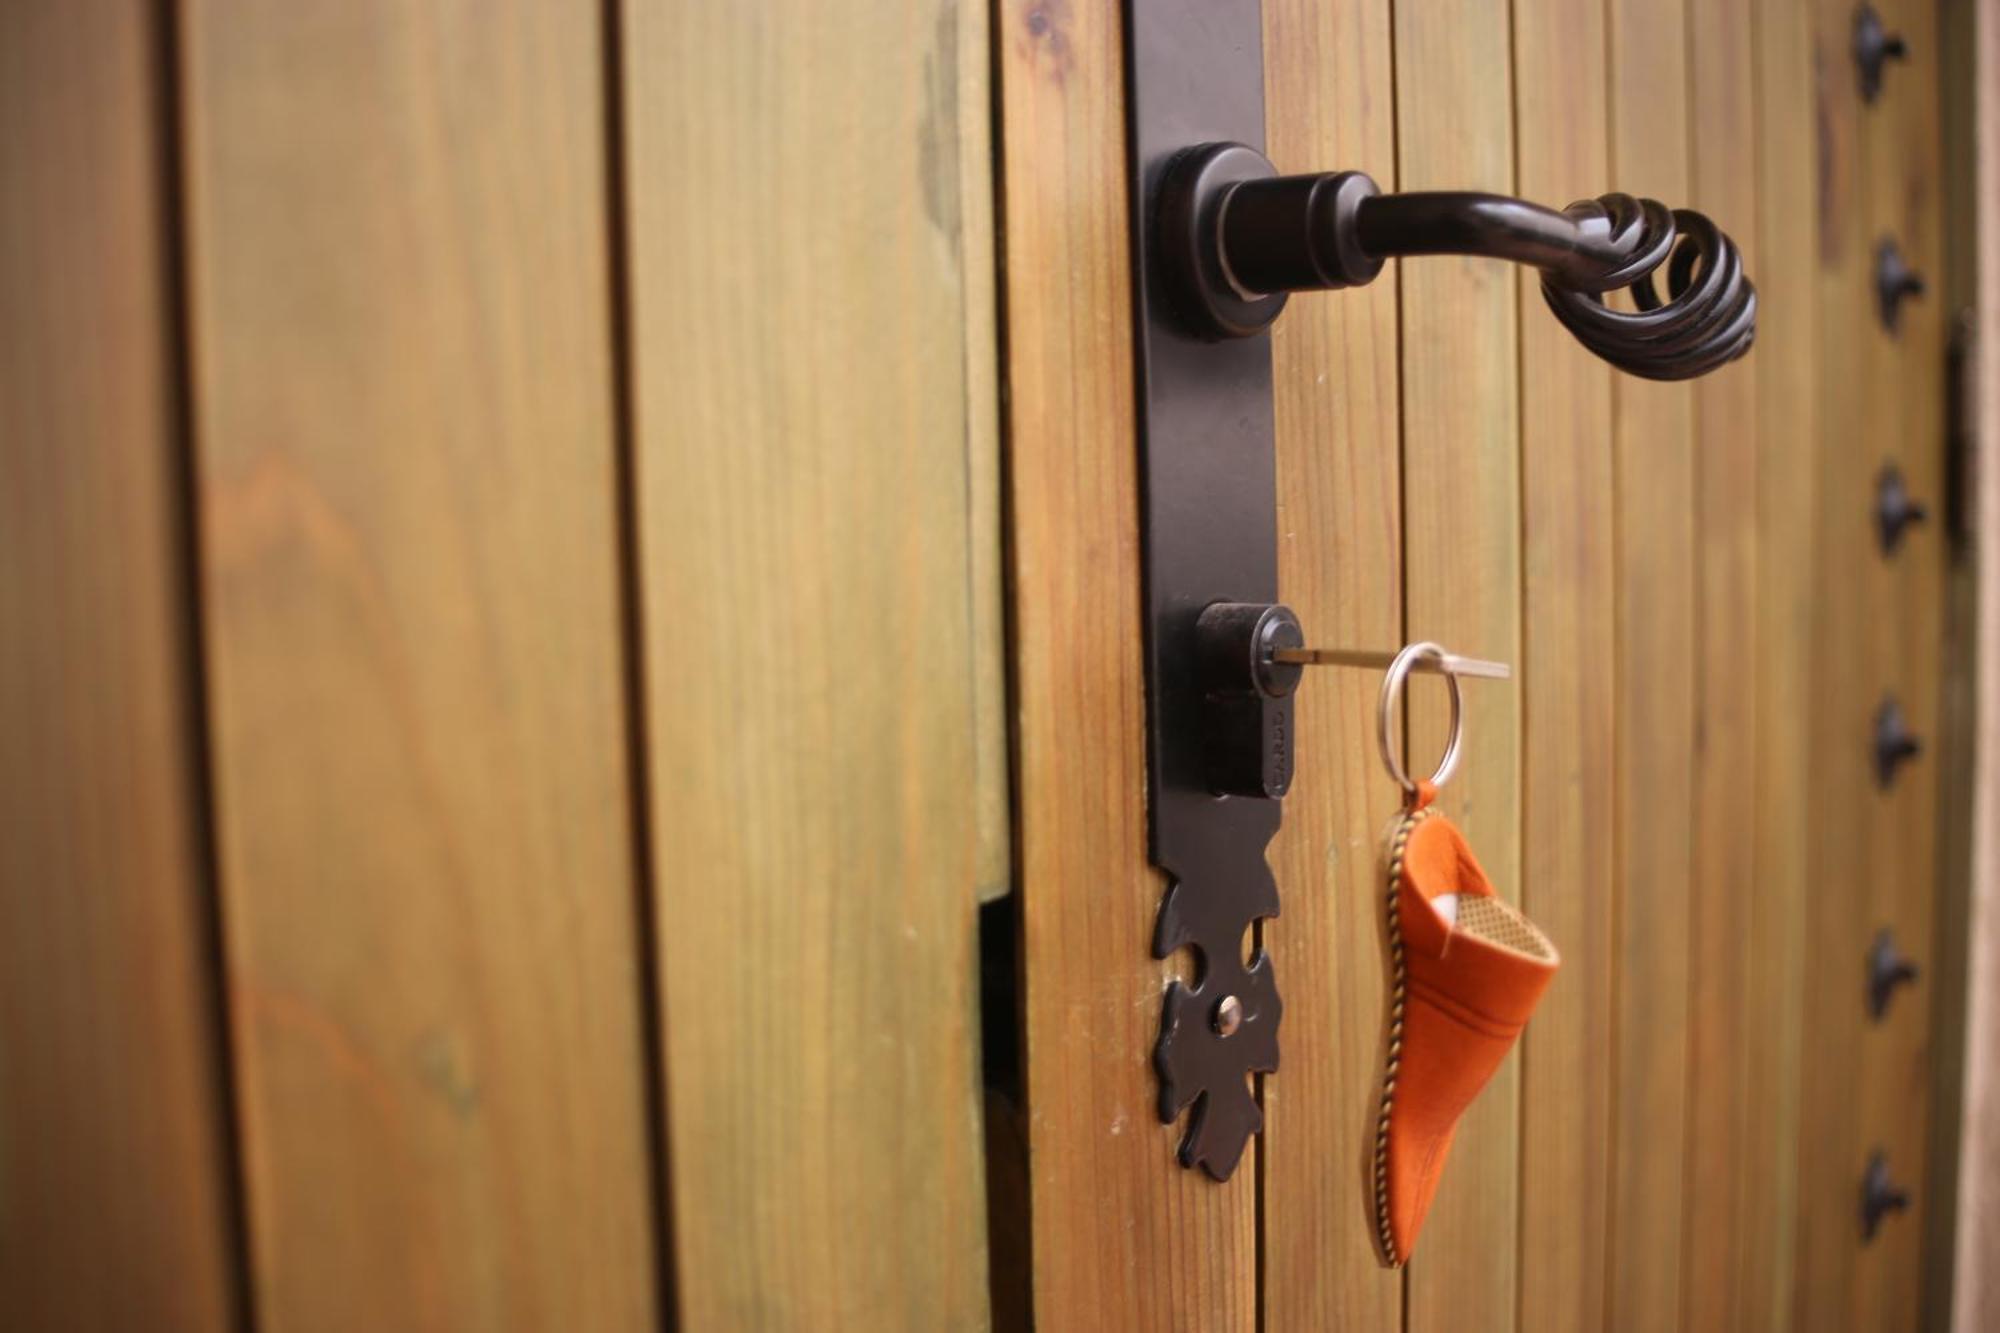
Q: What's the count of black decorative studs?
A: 6